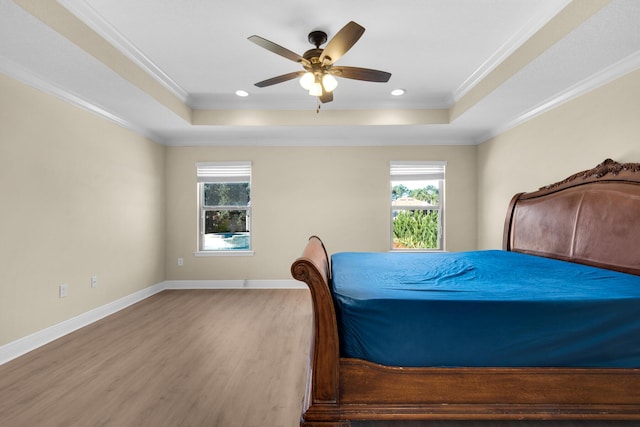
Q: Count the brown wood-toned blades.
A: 5